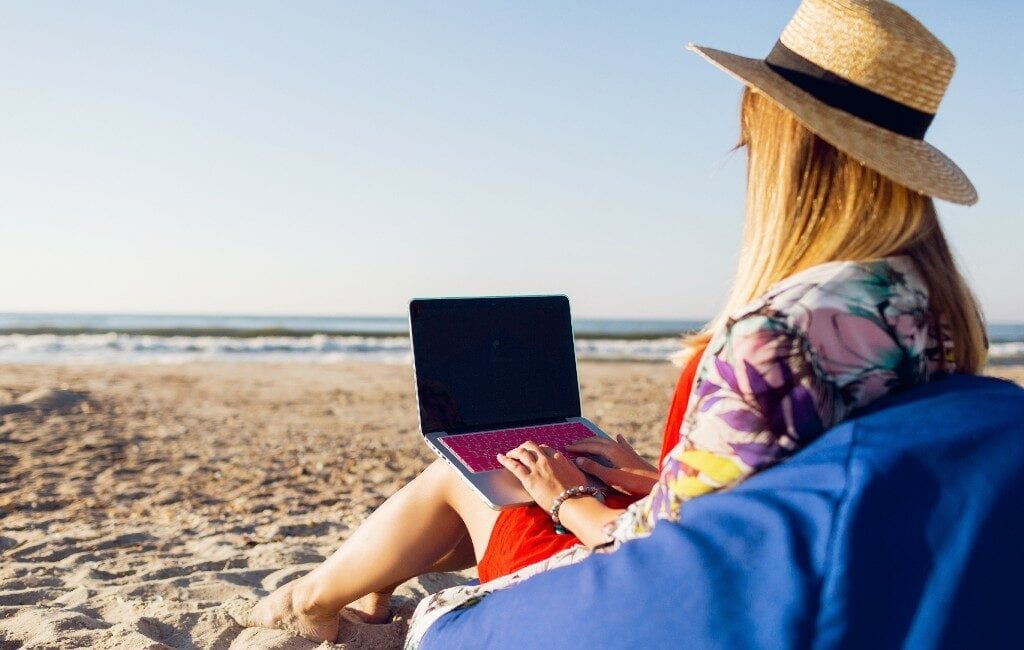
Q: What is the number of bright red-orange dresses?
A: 1